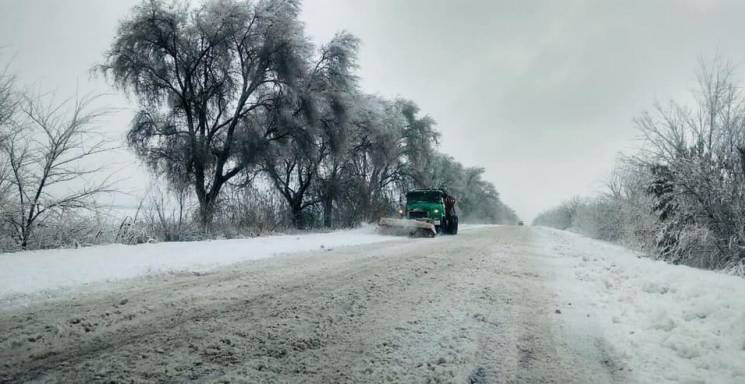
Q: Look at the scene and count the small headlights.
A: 2